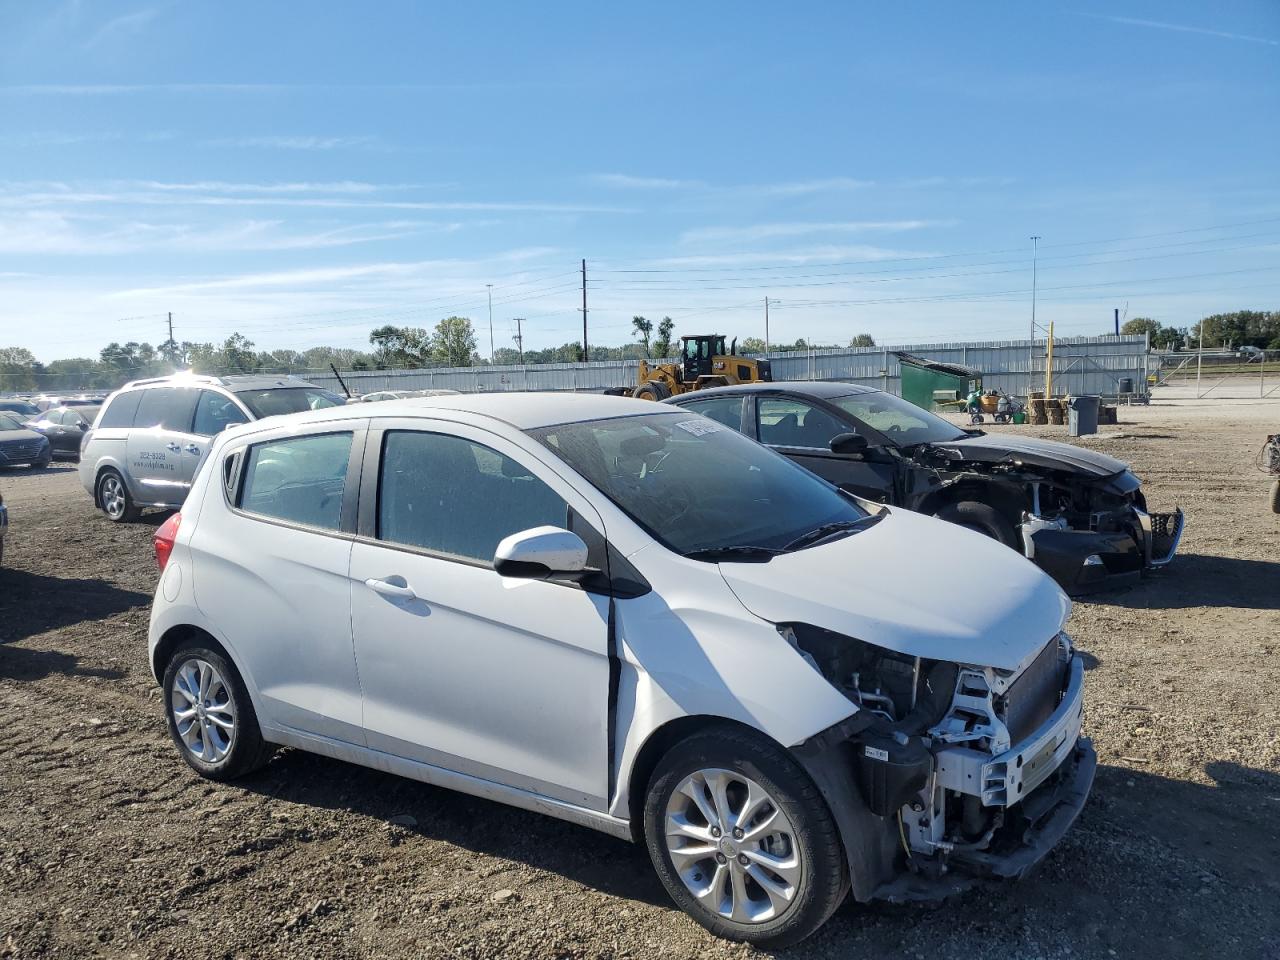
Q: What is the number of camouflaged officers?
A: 0